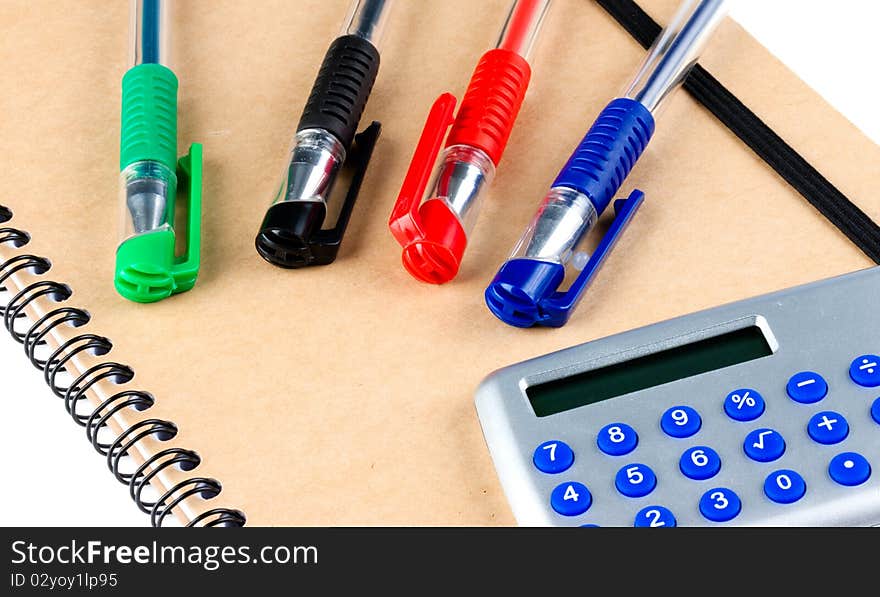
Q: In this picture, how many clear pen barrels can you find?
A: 4